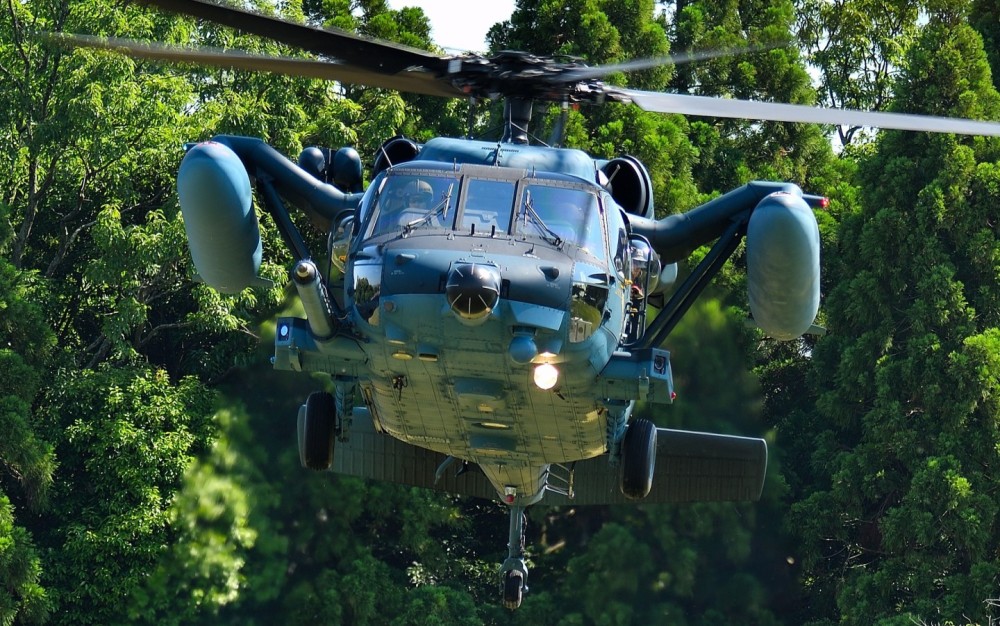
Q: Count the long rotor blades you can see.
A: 4